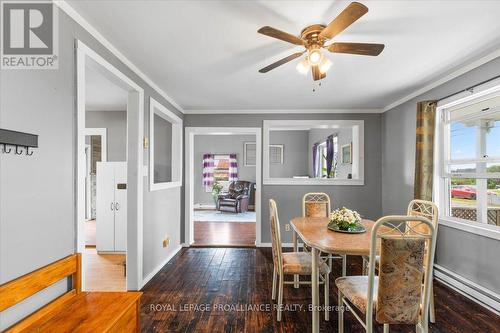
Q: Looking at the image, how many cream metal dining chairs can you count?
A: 4